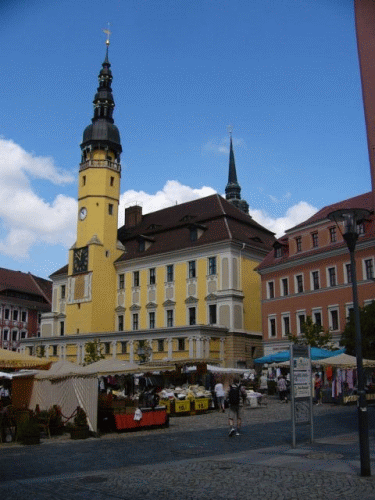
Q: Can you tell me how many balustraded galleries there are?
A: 1